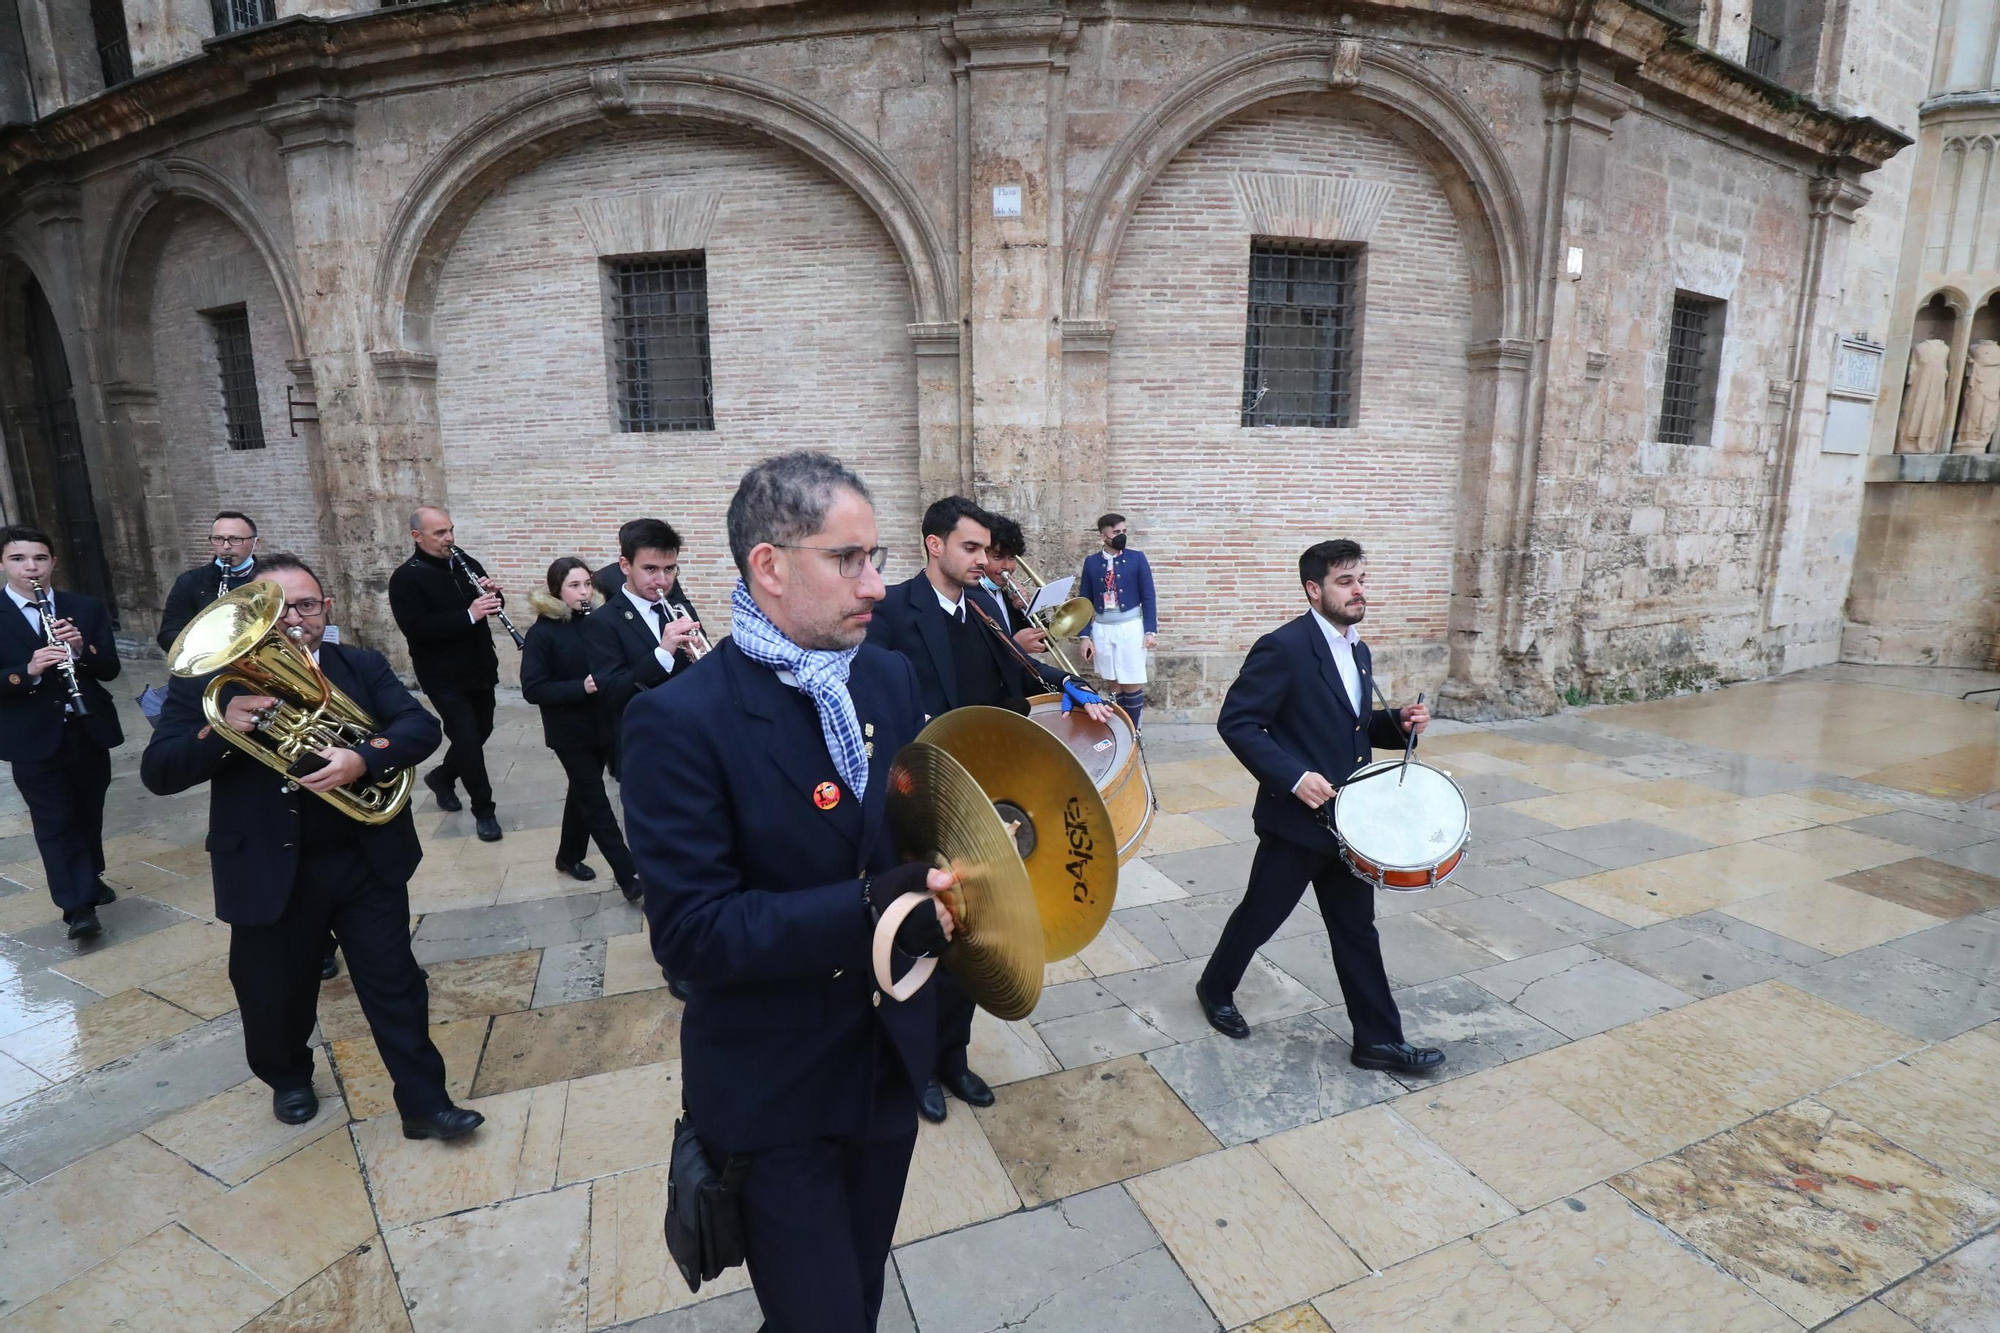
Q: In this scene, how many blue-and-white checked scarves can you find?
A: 1